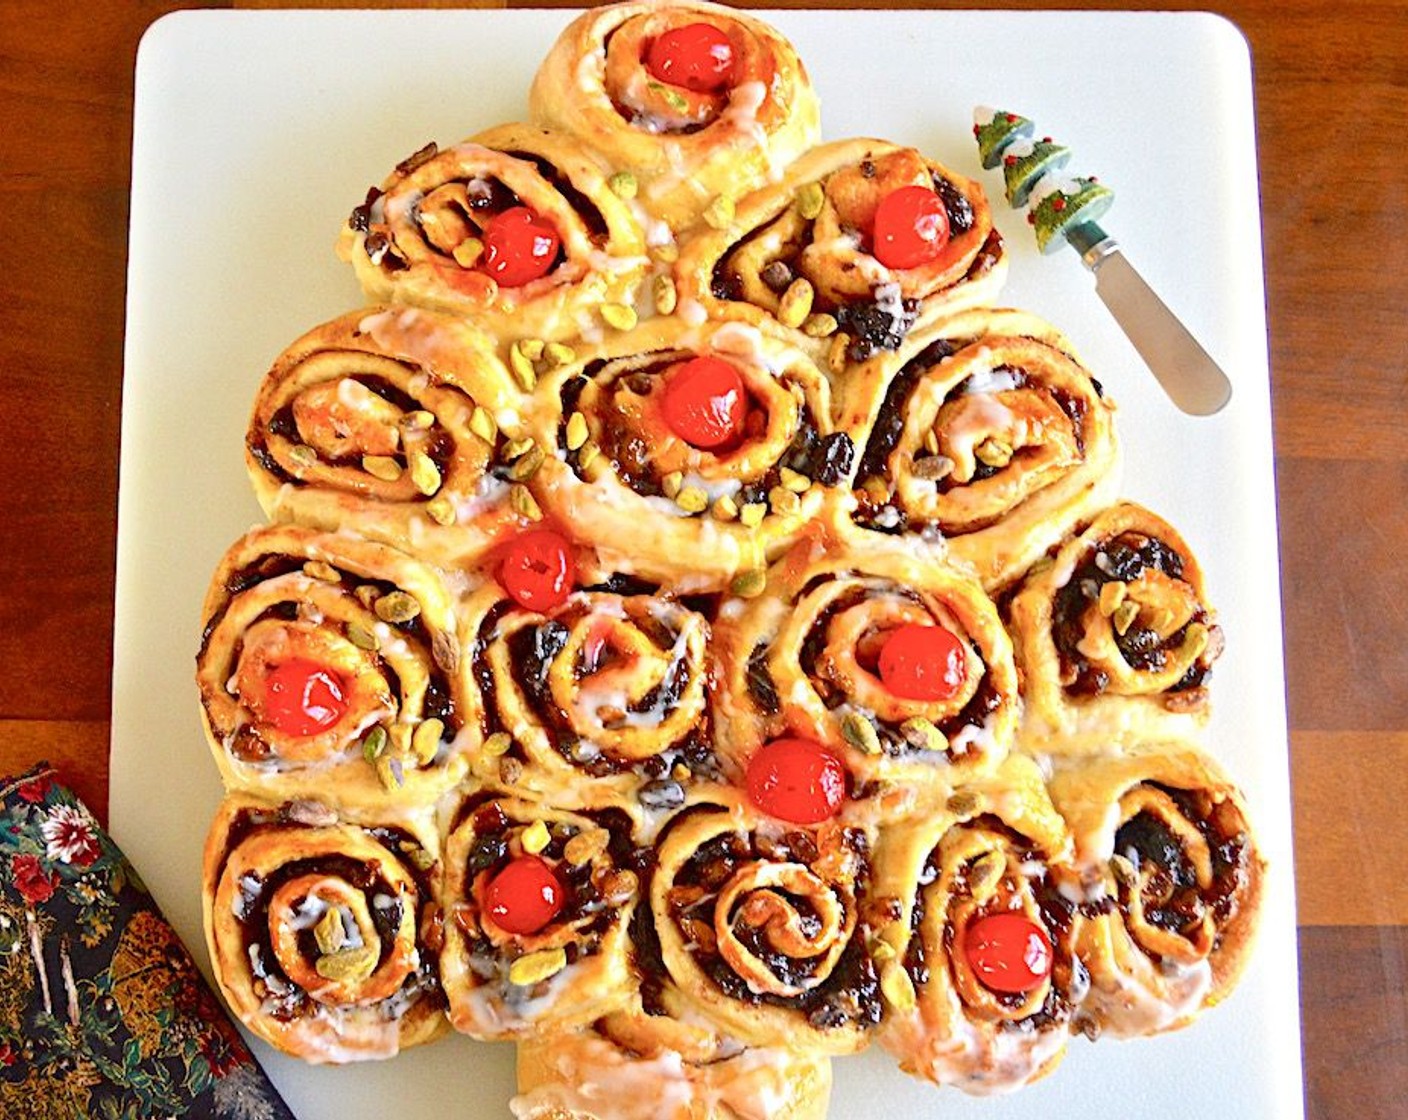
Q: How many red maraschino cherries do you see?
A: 10